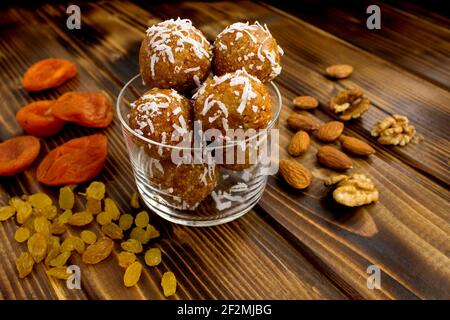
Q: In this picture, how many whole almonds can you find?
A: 8